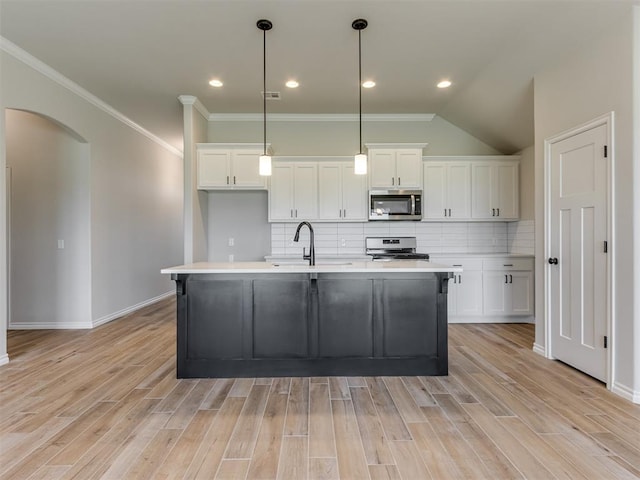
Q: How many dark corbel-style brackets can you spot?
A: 3